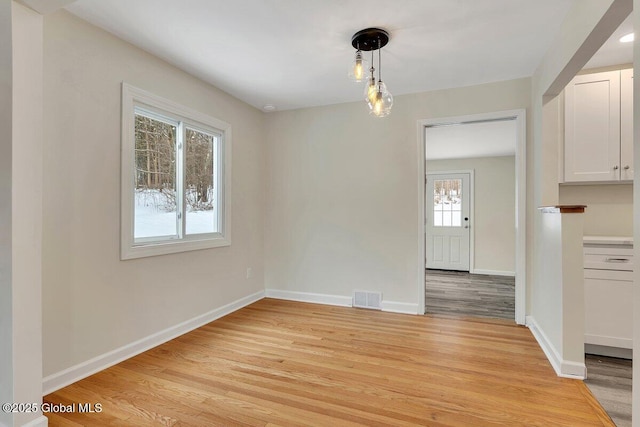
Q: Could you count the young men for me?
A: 0